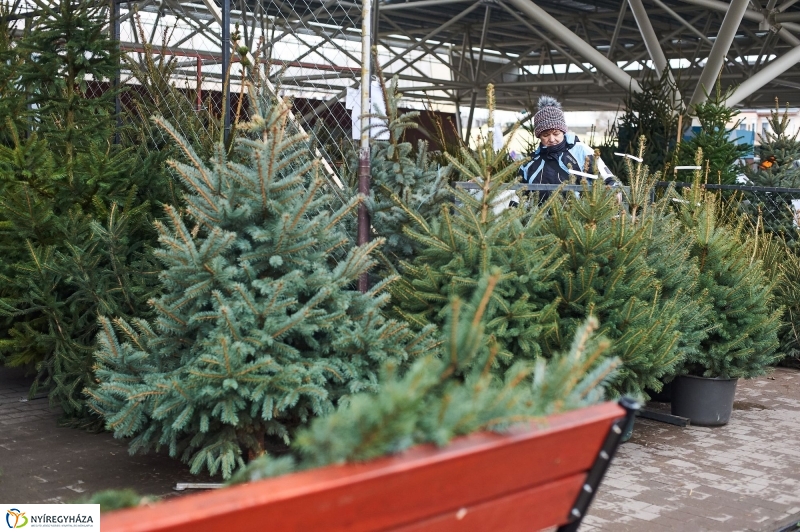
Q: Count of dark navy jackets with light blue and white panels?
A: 1